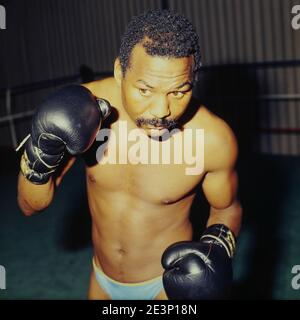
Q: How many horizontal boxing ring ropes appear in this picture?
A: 3